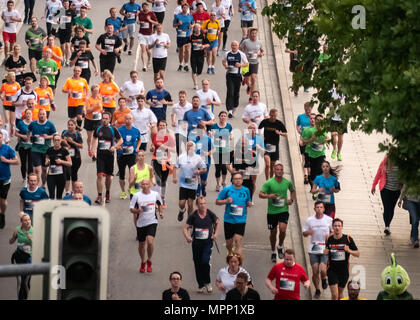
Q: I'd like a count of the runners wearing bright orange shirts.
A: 8